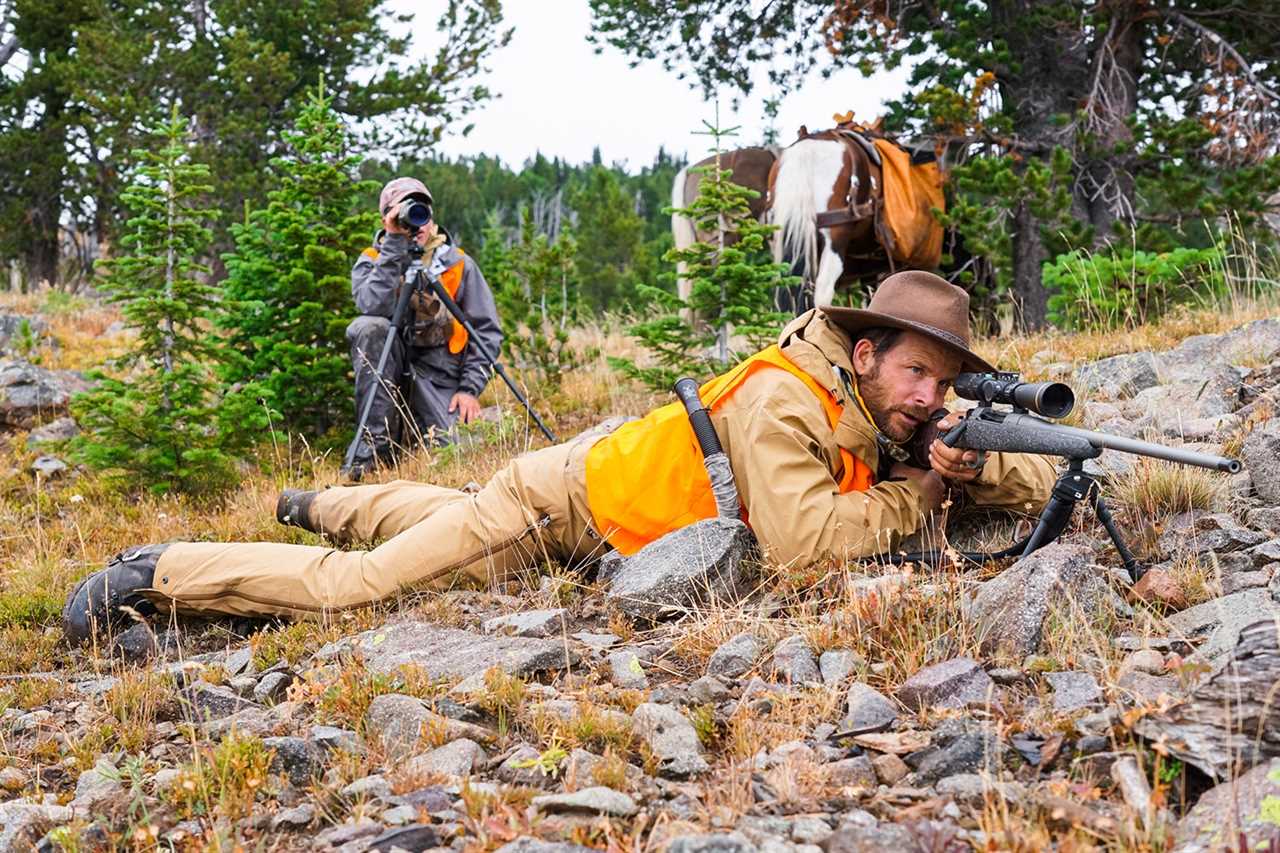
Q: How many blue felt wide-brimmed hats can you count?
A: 0